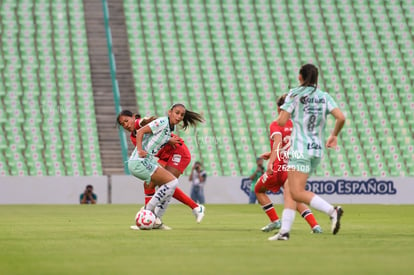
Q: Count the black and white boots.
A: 2